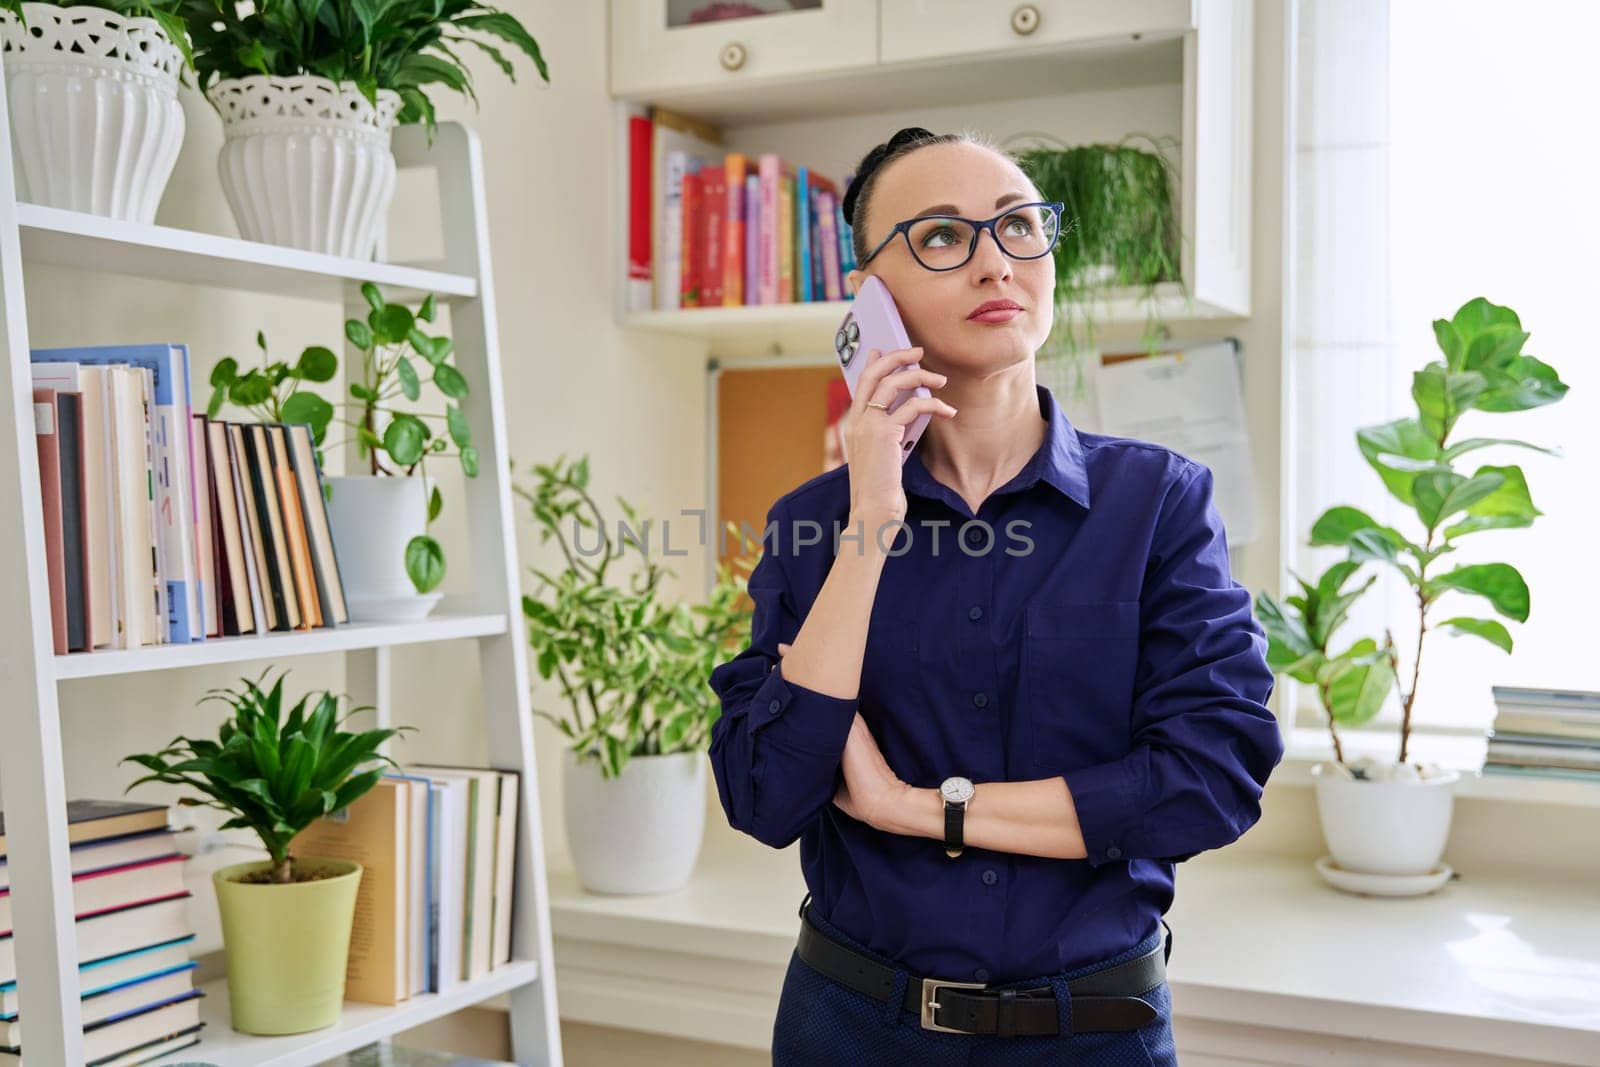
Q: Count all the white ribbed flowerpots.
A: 2